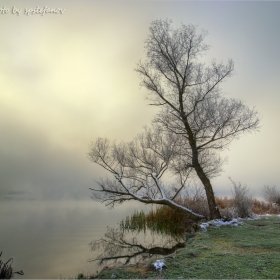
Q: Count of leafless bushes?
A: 2